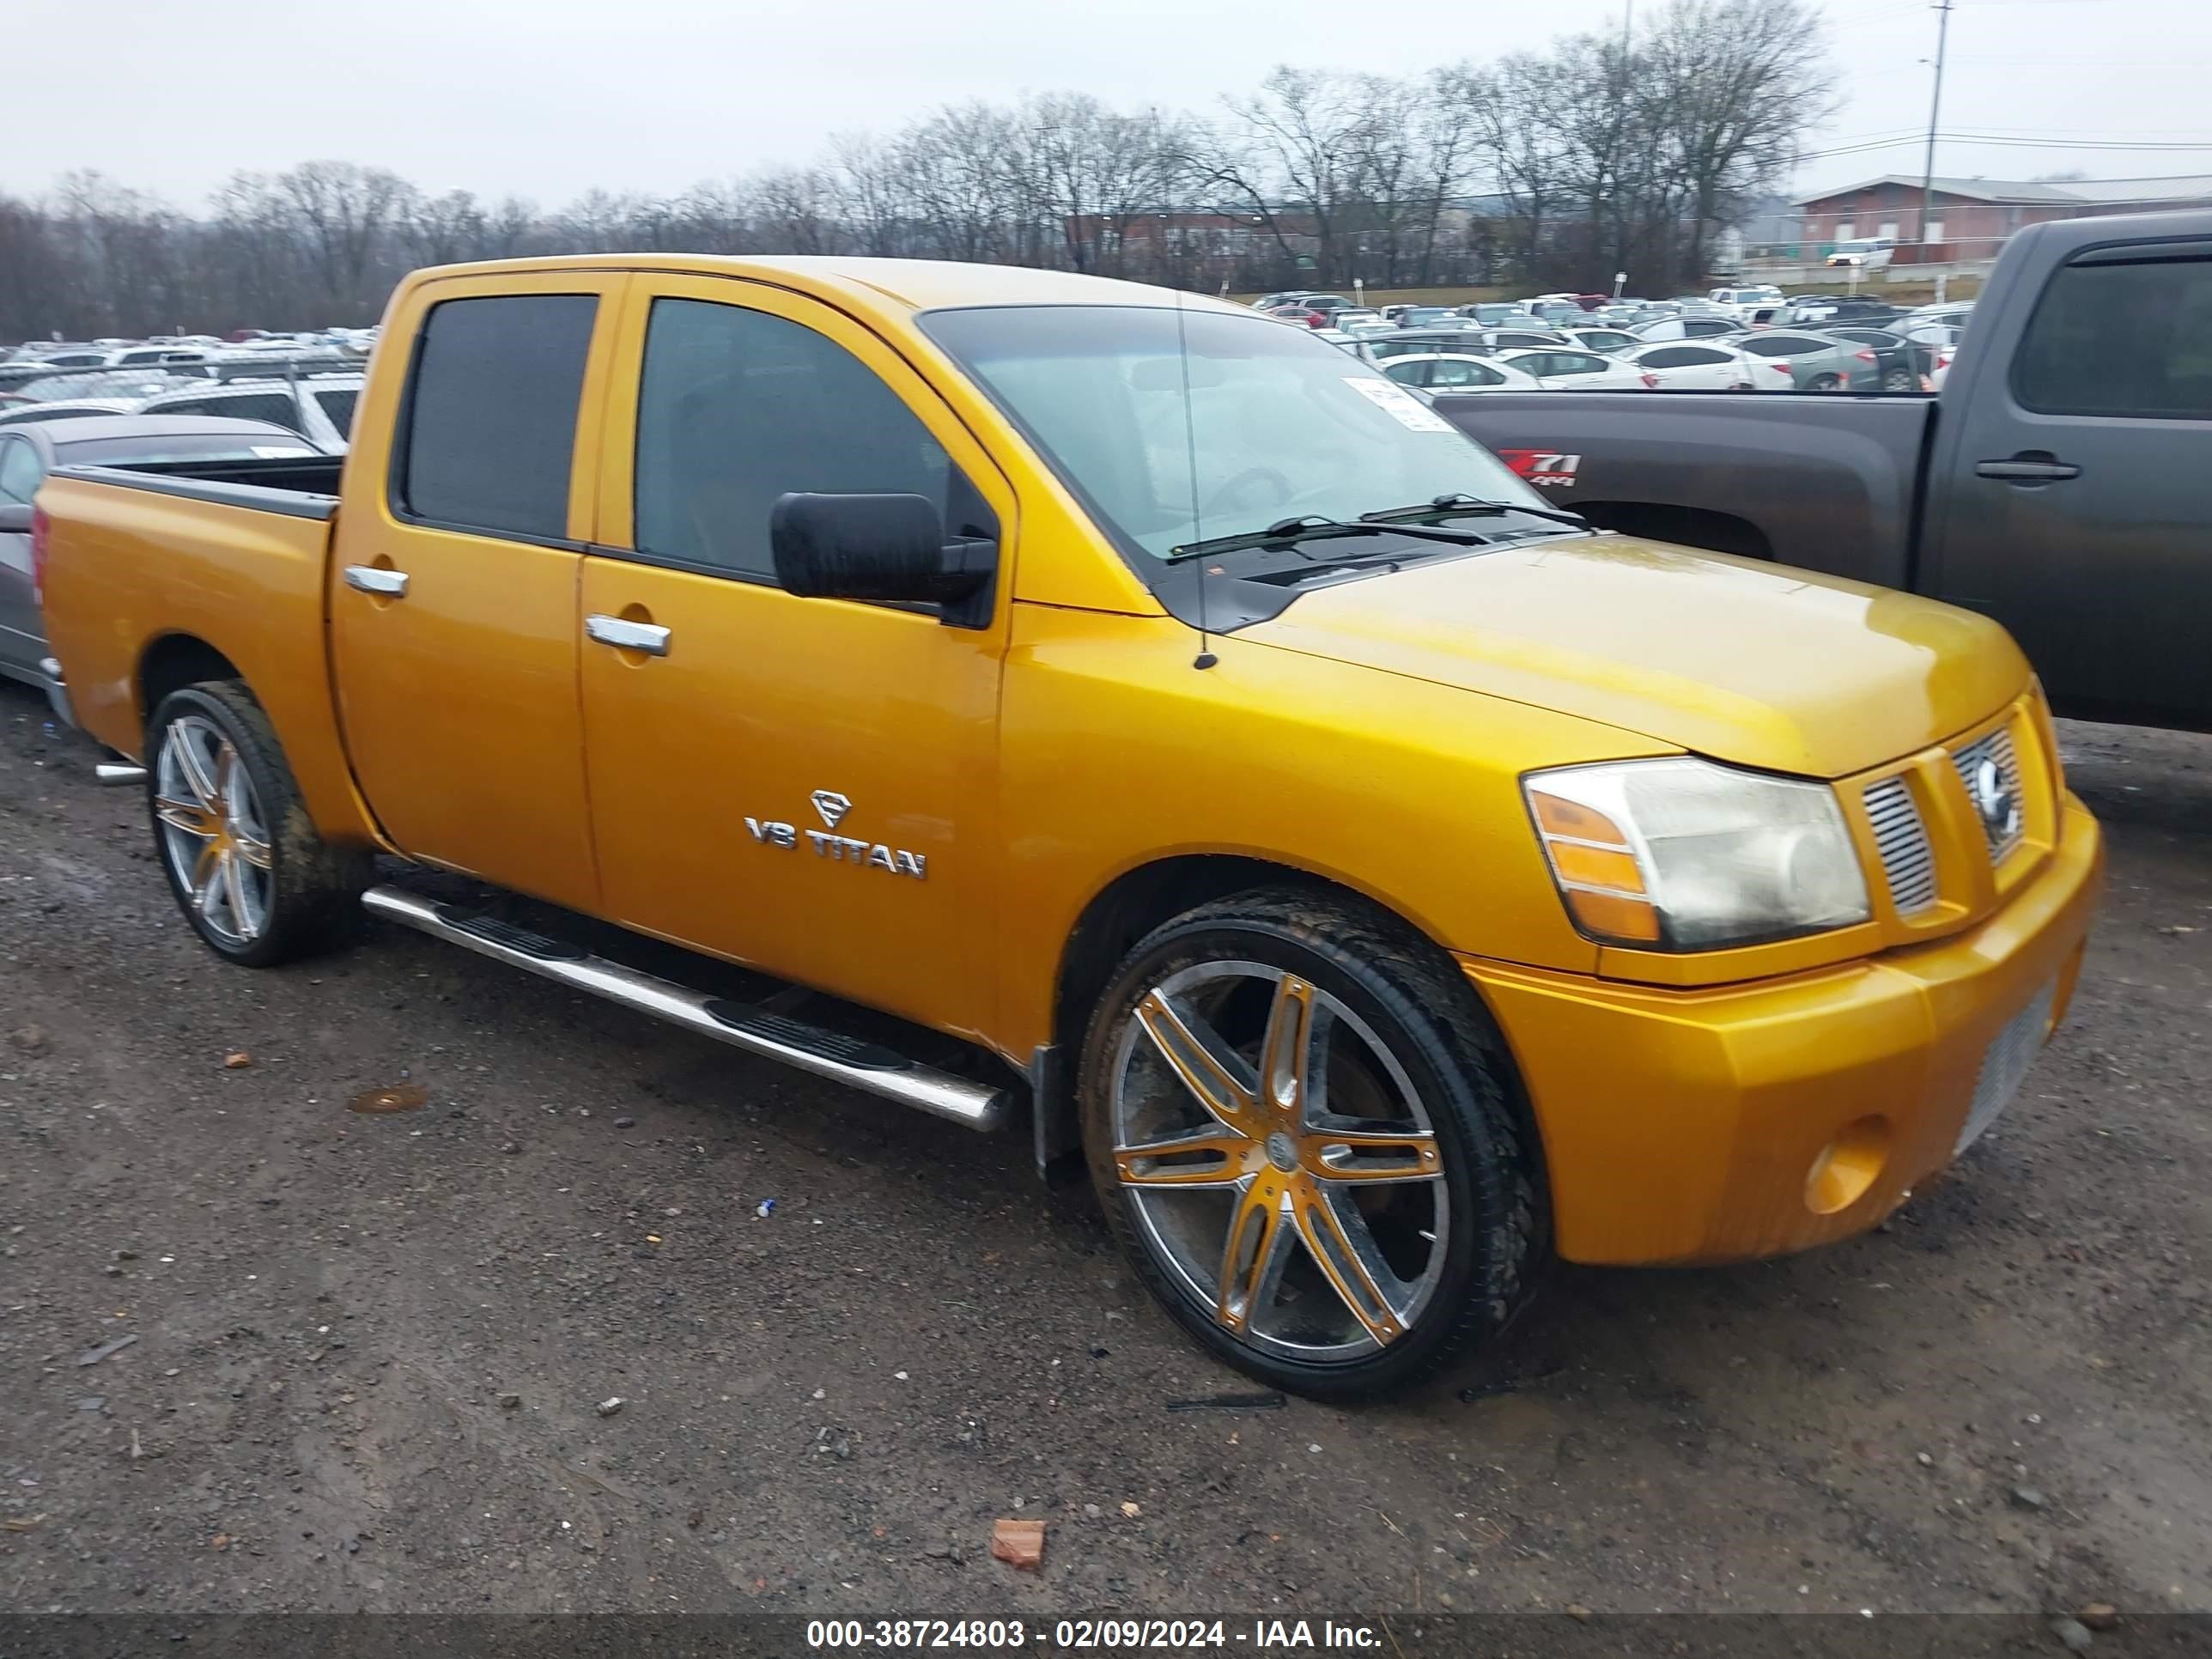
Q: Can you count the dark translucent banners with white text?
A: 1